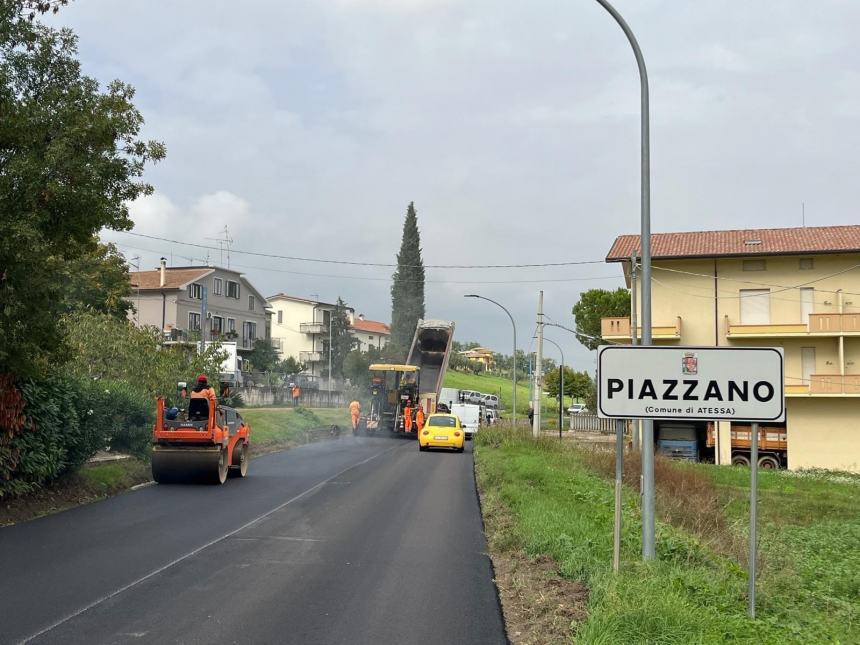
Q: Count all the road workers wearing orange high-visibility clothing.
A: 5